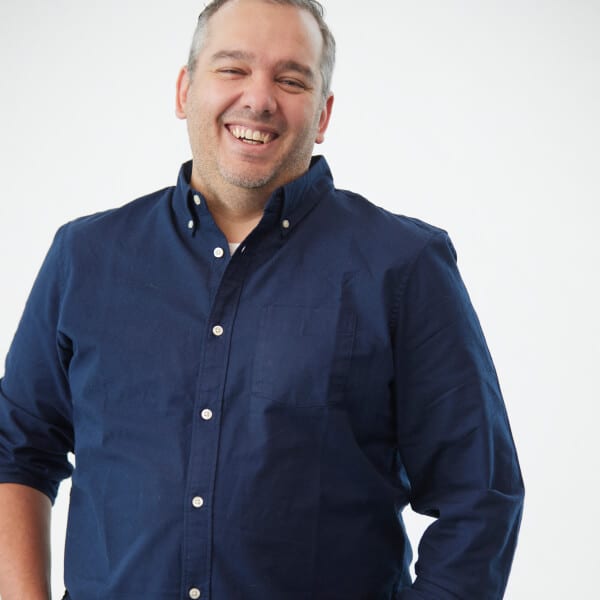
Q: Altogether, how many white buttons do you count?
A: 8